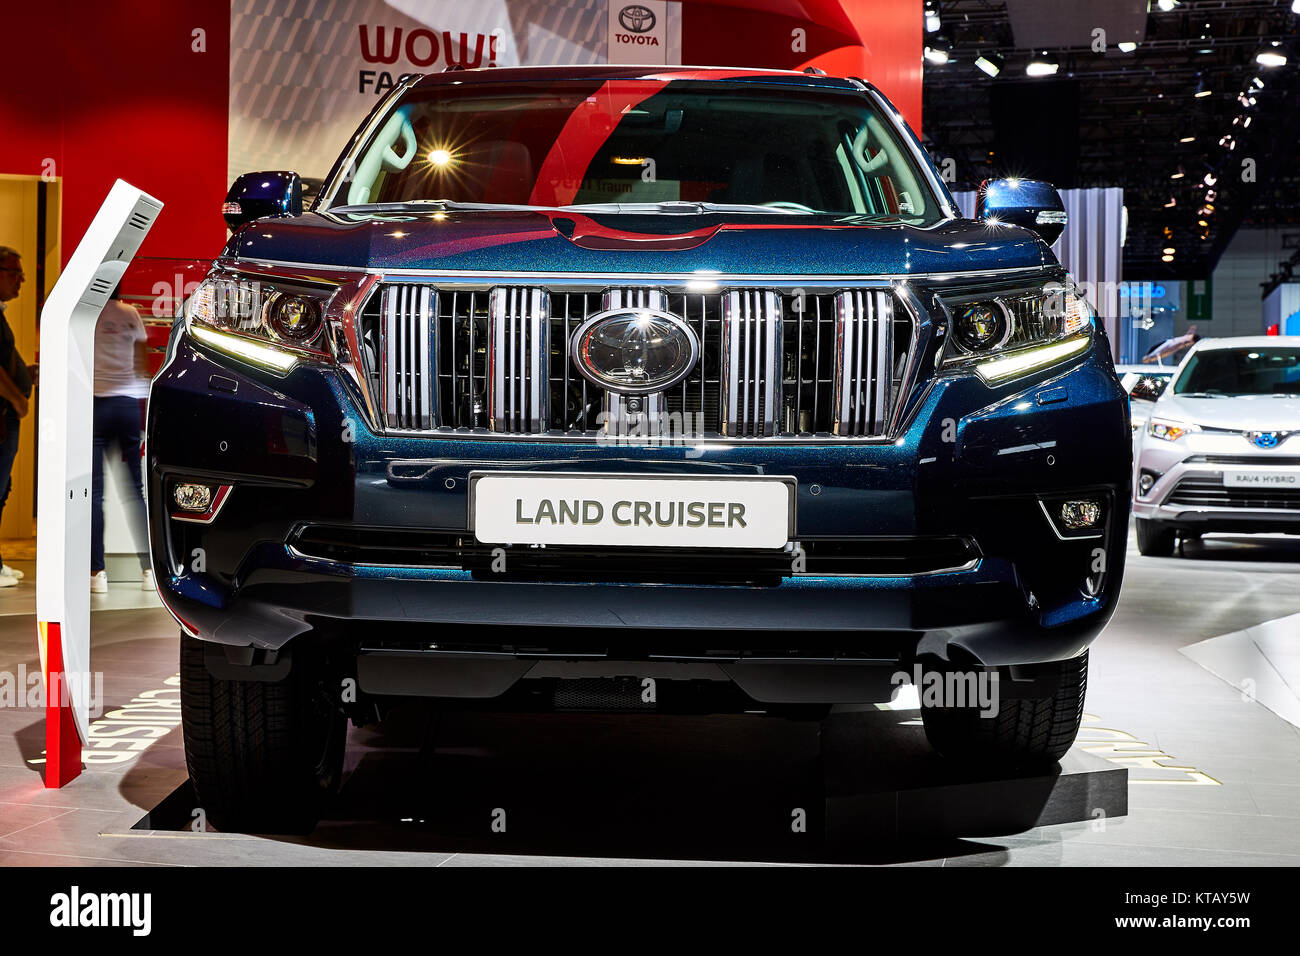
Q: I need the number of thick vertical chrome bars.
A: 5